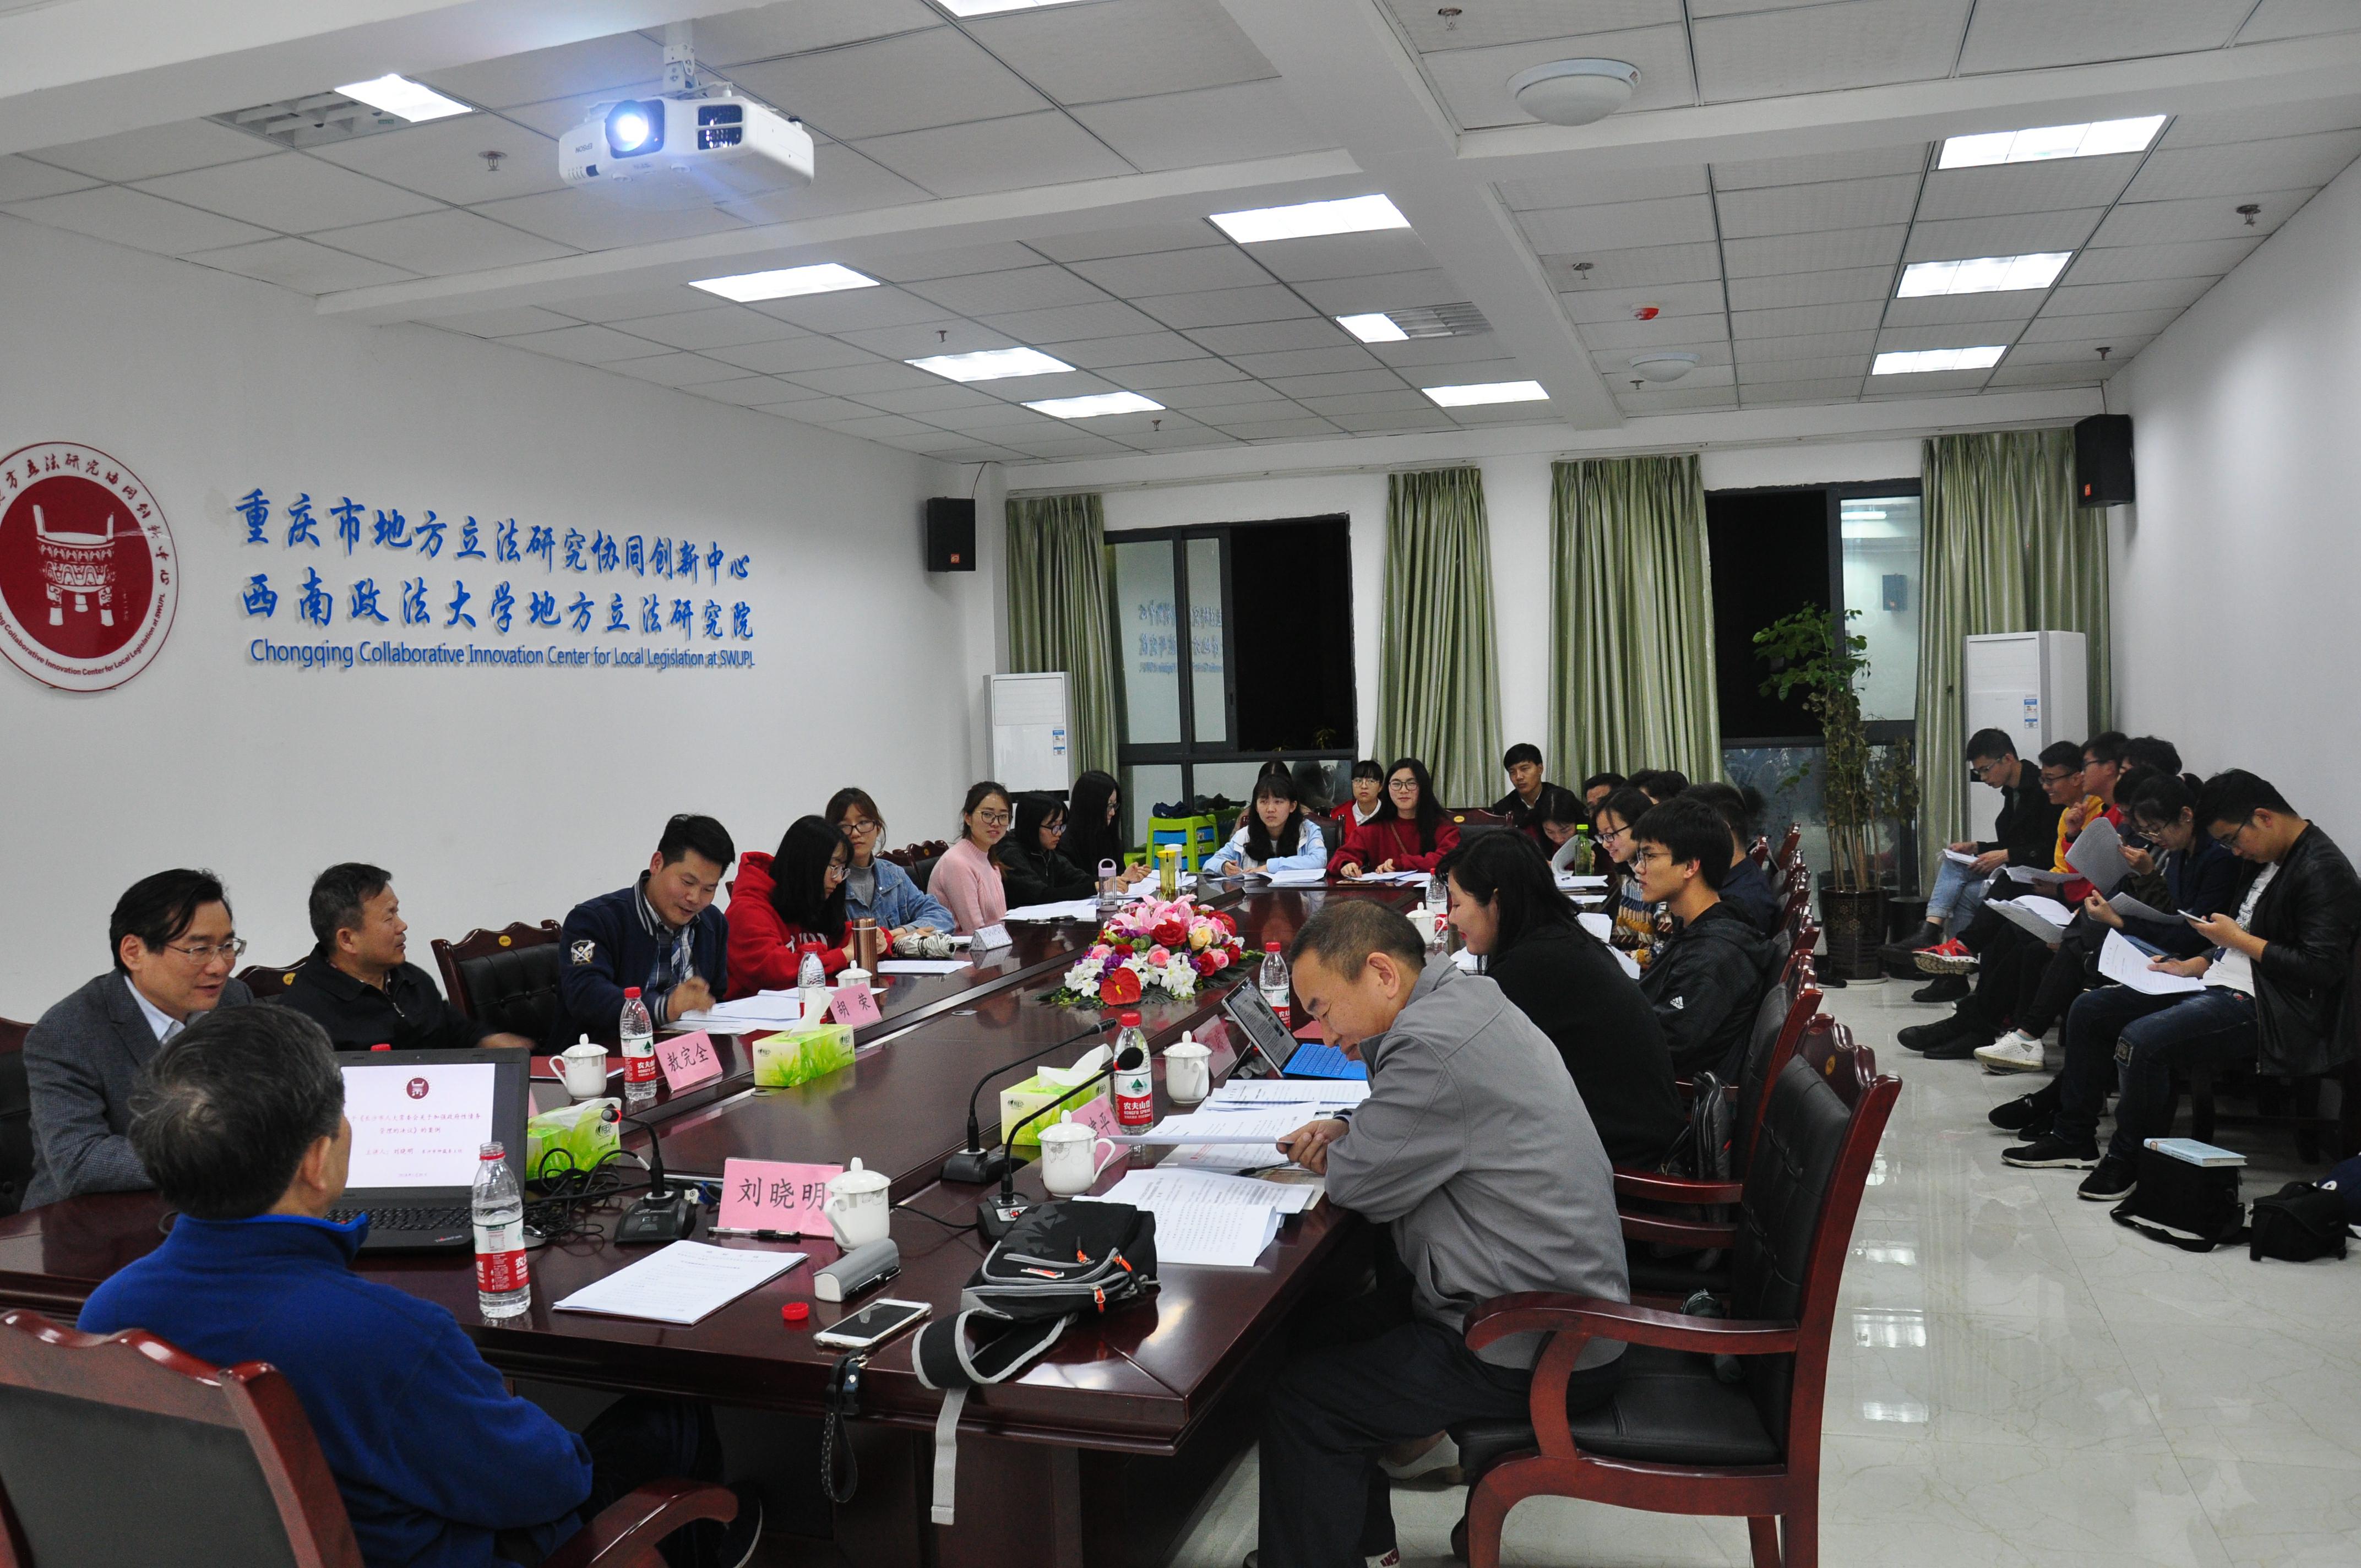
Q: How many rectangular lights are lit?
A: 11